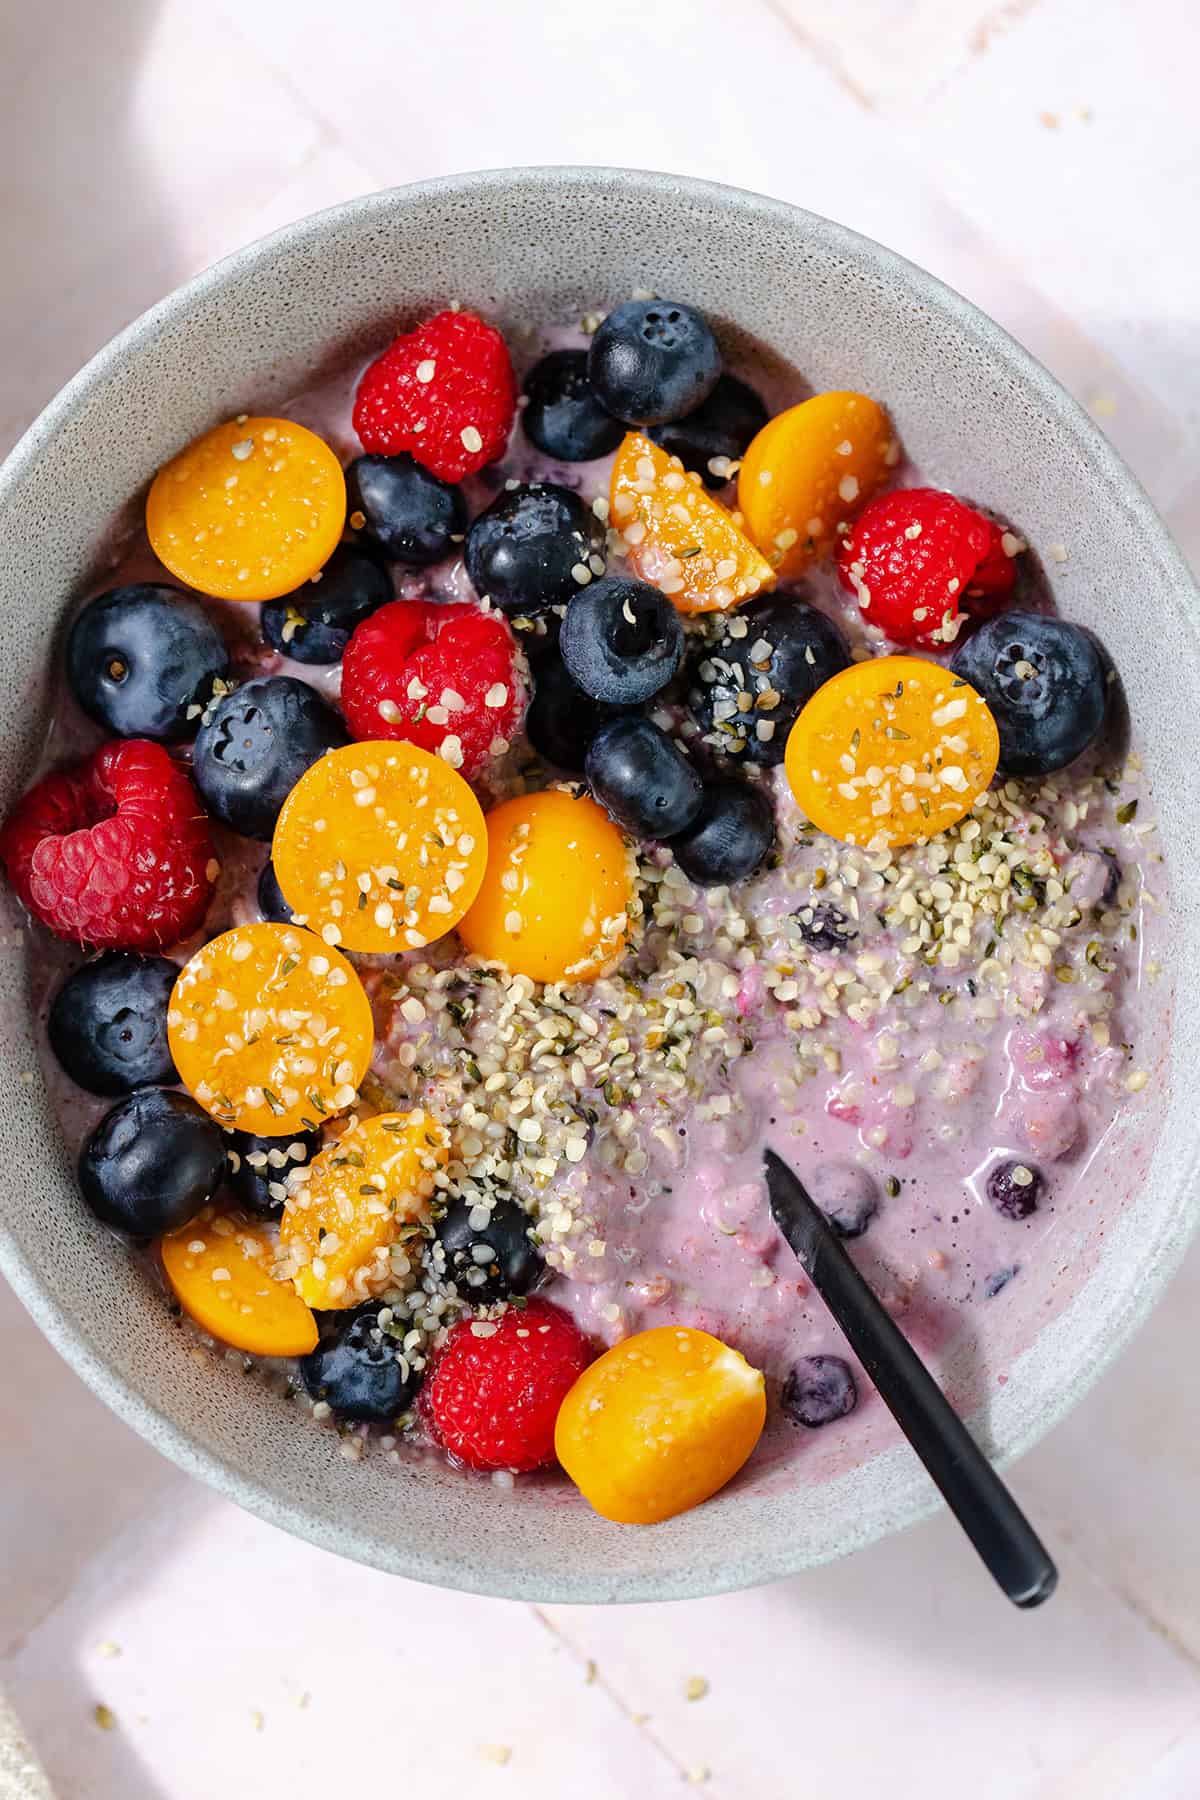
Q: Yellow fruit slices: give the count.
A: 10